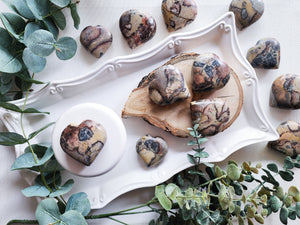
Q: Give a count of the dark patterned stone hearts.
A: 12